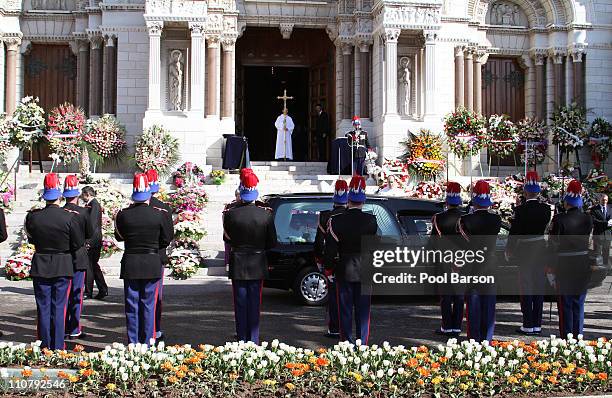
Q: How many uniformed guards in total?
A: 13